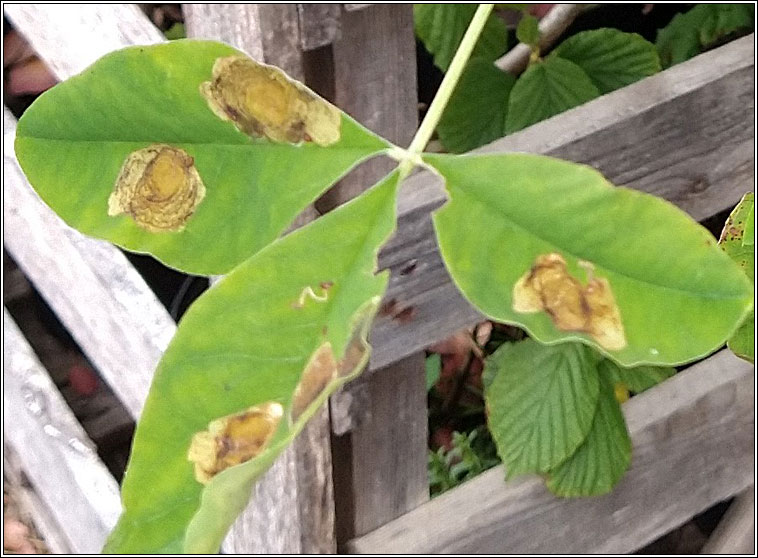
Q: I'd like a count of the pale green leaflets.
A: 3